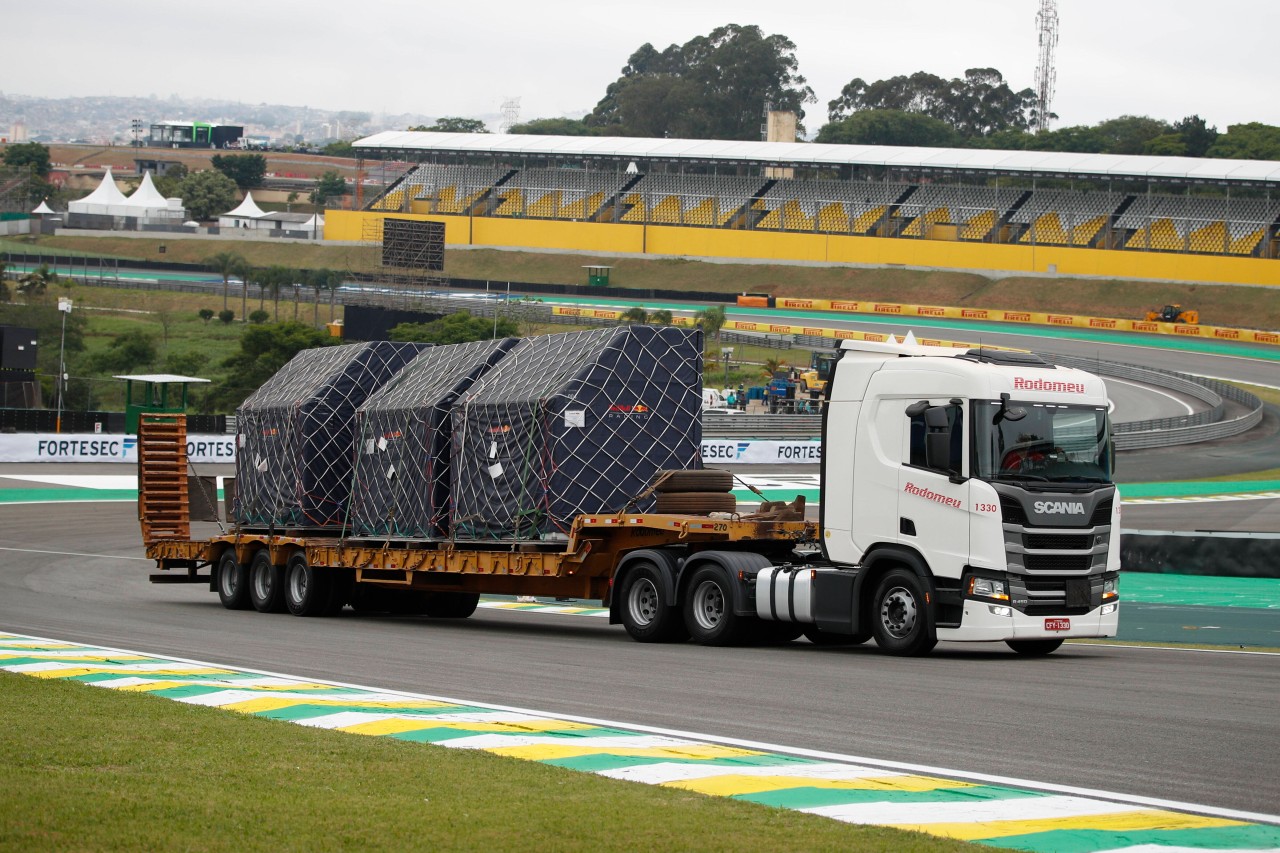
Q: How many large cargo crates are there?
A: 3